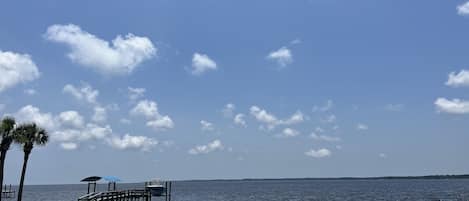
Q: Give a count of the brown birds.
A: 0